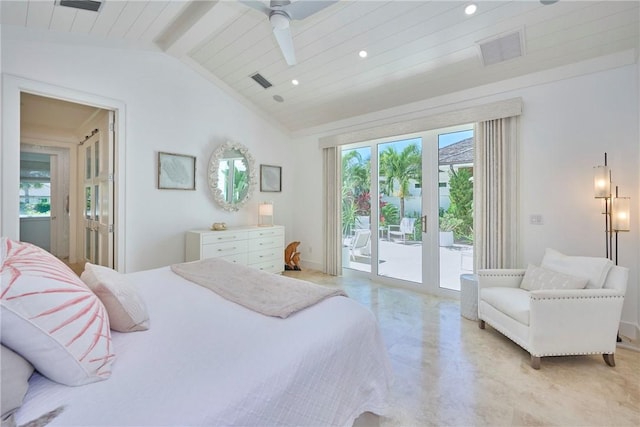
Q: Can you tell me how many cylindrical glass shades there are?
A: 2